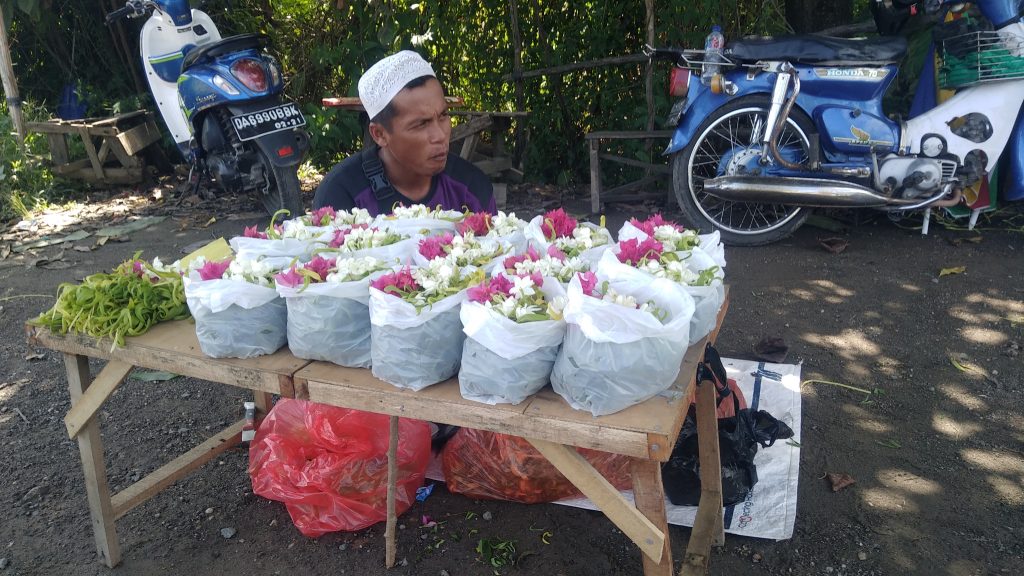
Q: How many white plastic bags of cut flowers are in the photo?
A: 15